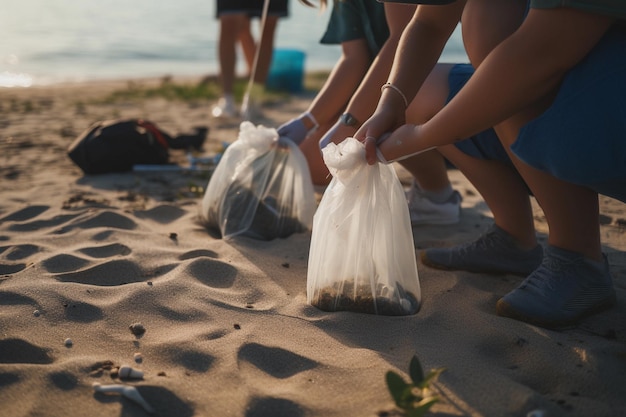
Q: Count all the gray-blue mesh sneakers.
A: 2